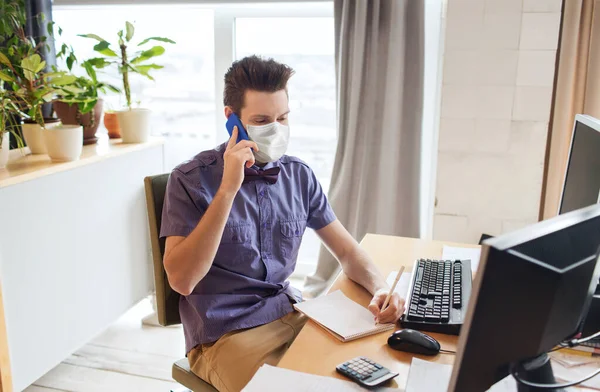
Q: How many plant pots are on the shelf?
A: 6